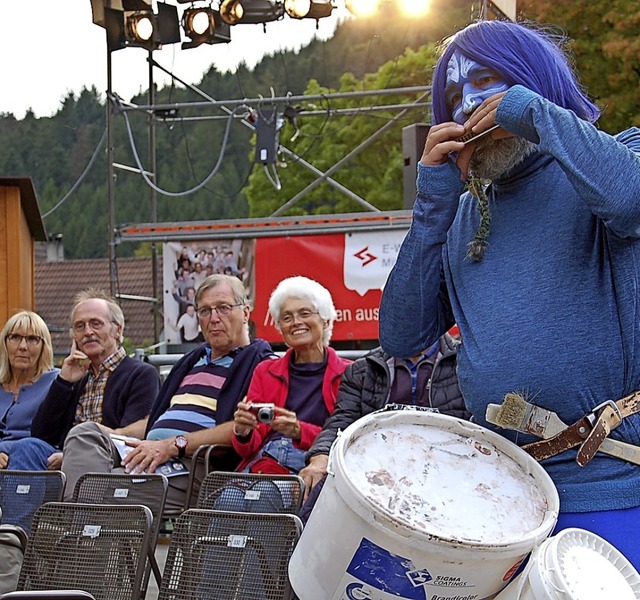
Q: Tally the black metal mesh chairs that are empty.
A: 5